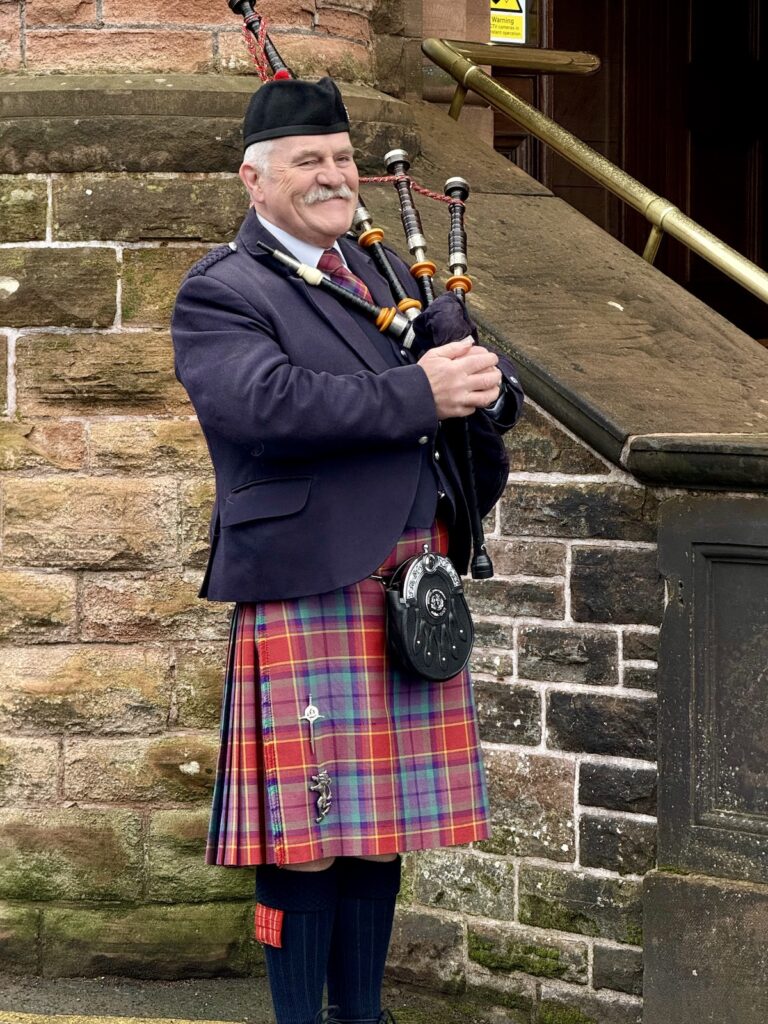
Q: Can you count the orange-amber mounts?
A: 5